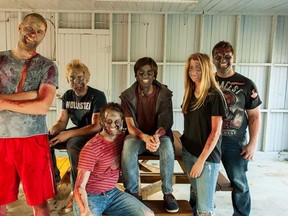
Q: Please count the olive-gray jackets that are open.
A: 1